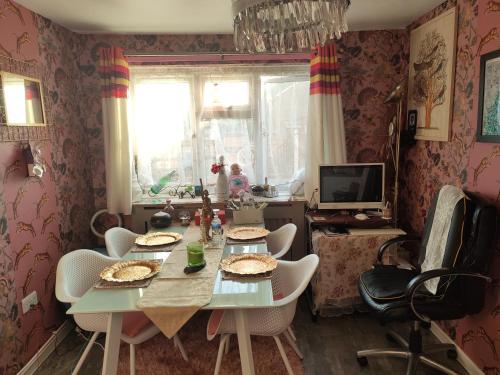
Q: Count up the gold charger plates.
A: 4